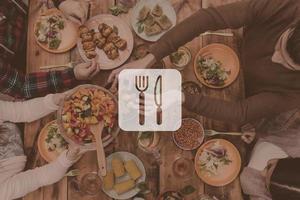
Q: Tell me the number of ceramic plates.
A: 7